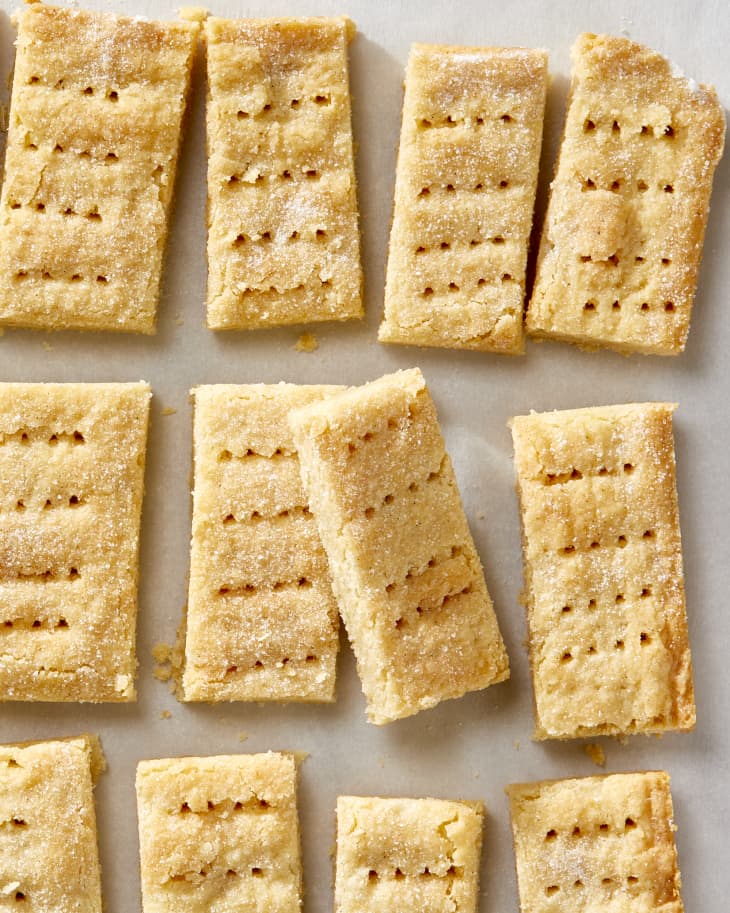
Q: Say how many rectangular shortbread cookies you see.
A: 12